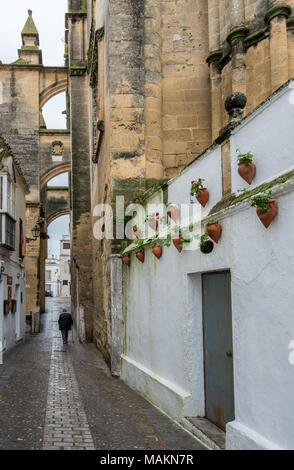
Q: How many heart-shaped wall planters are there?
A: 11